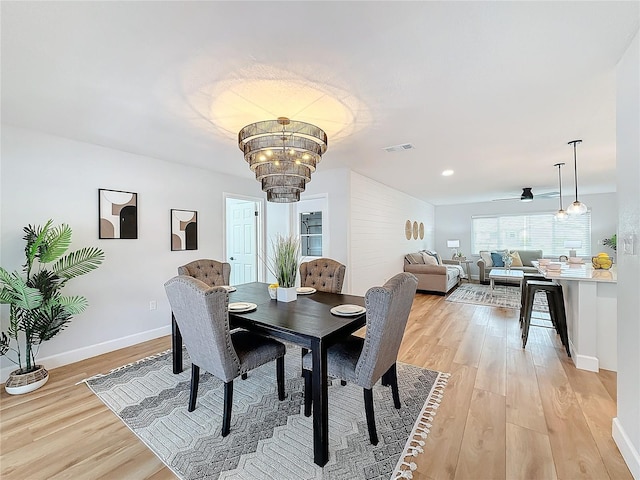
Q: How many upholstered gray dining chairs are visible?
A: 4